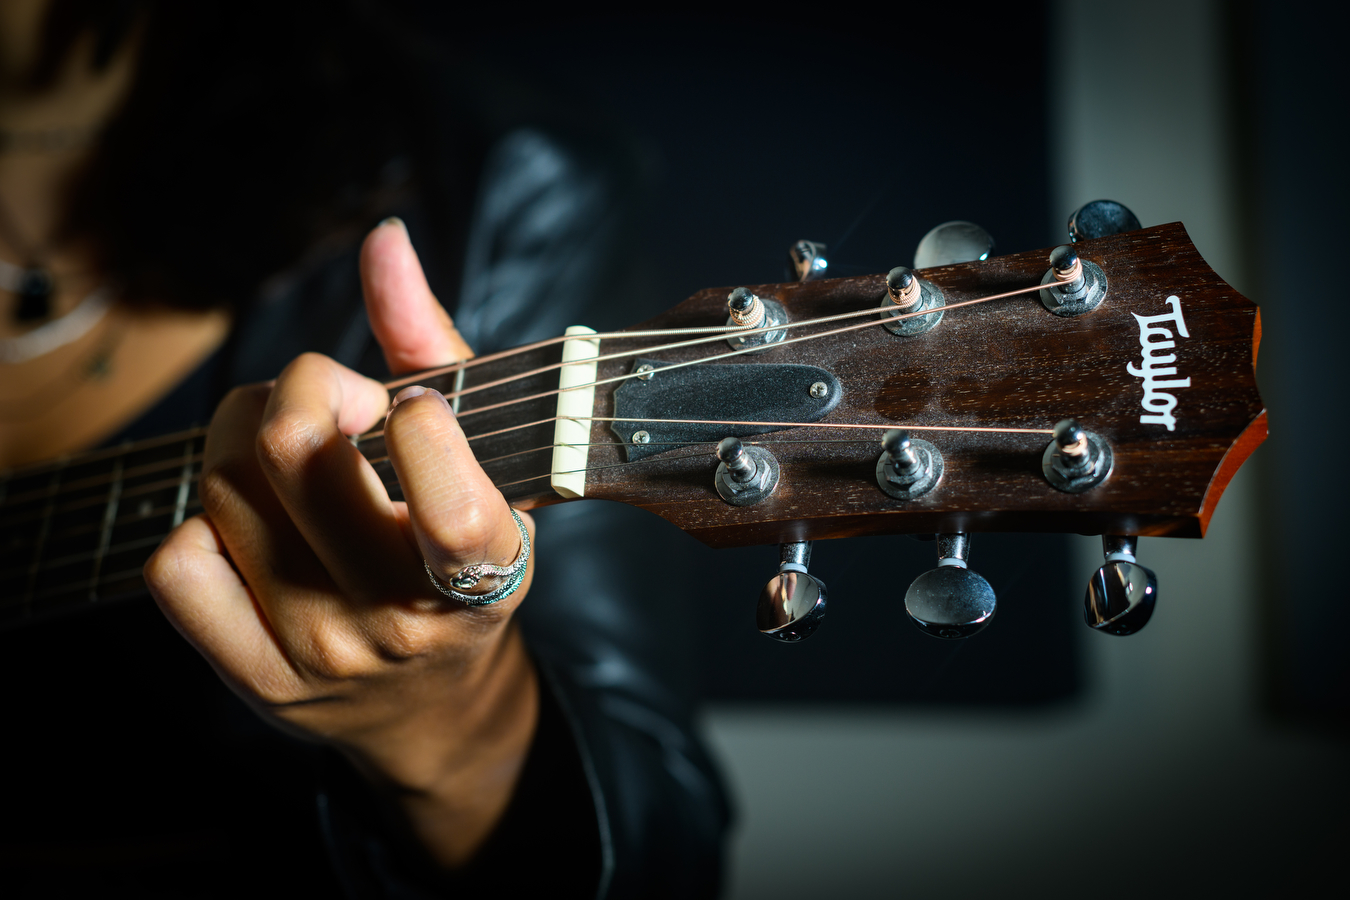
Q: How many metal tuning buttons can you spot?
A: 6